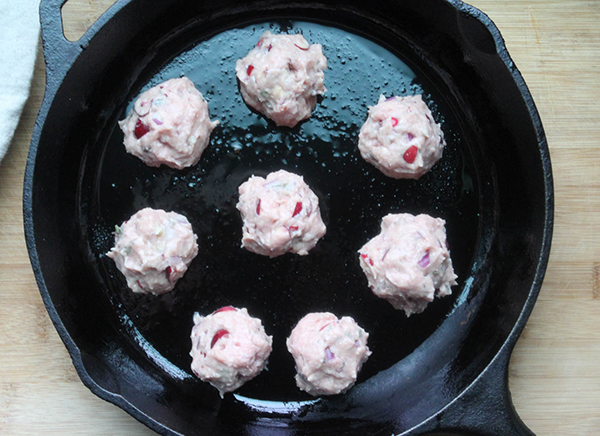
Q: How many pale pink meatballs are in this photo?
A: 8